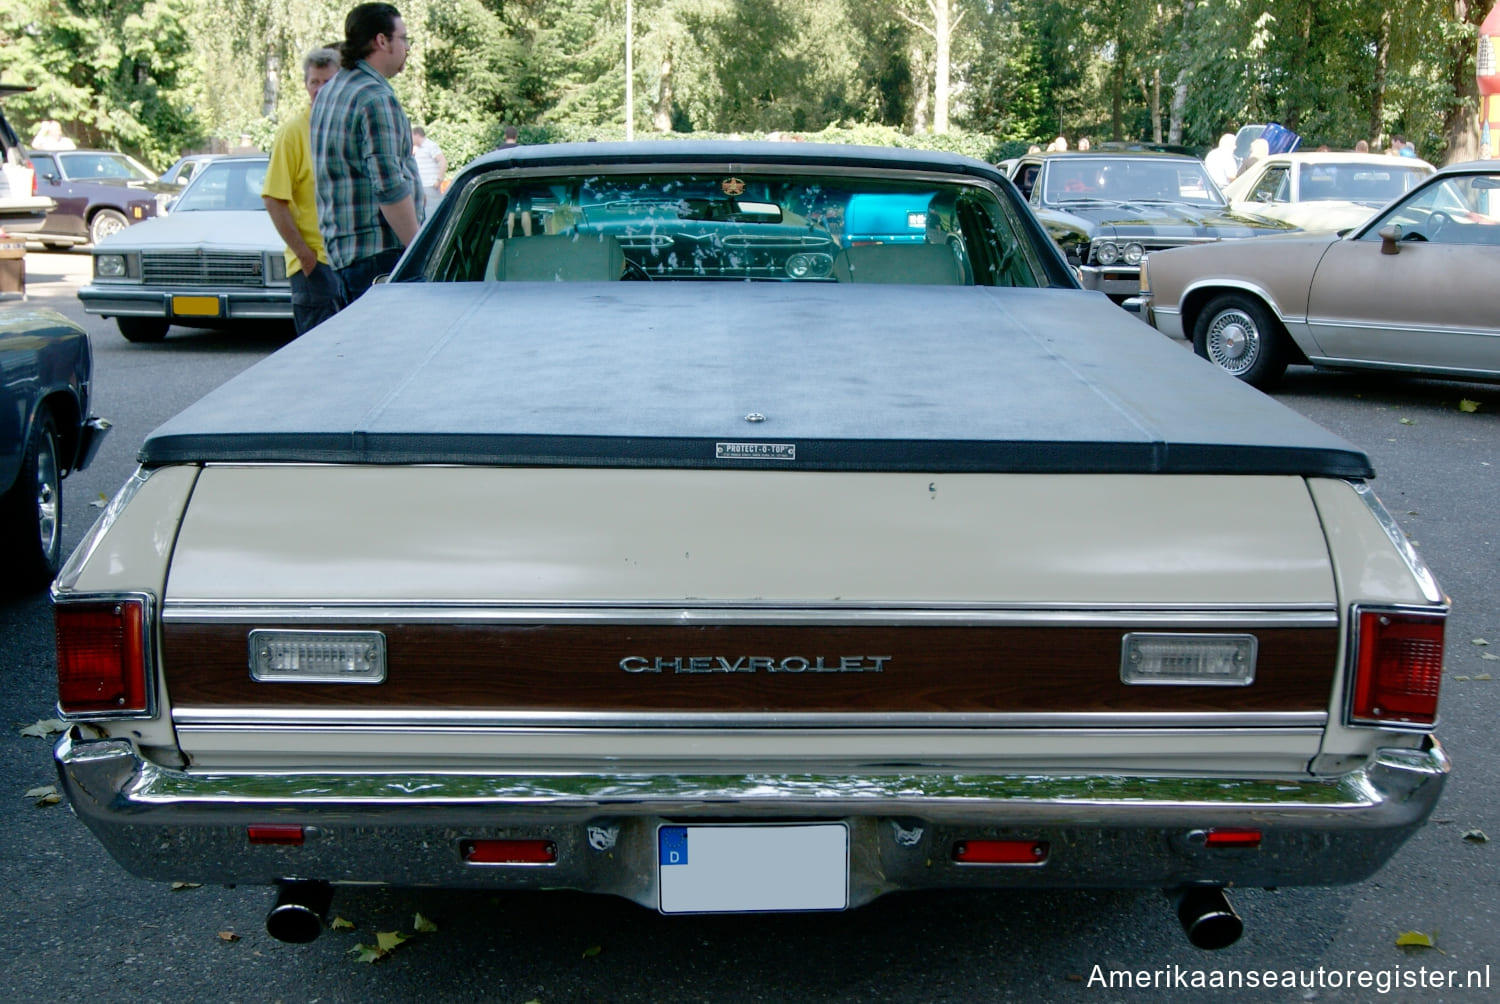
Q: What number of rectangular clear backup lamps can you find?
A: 2